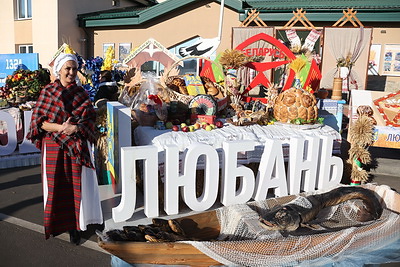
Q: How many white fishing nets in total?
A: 1